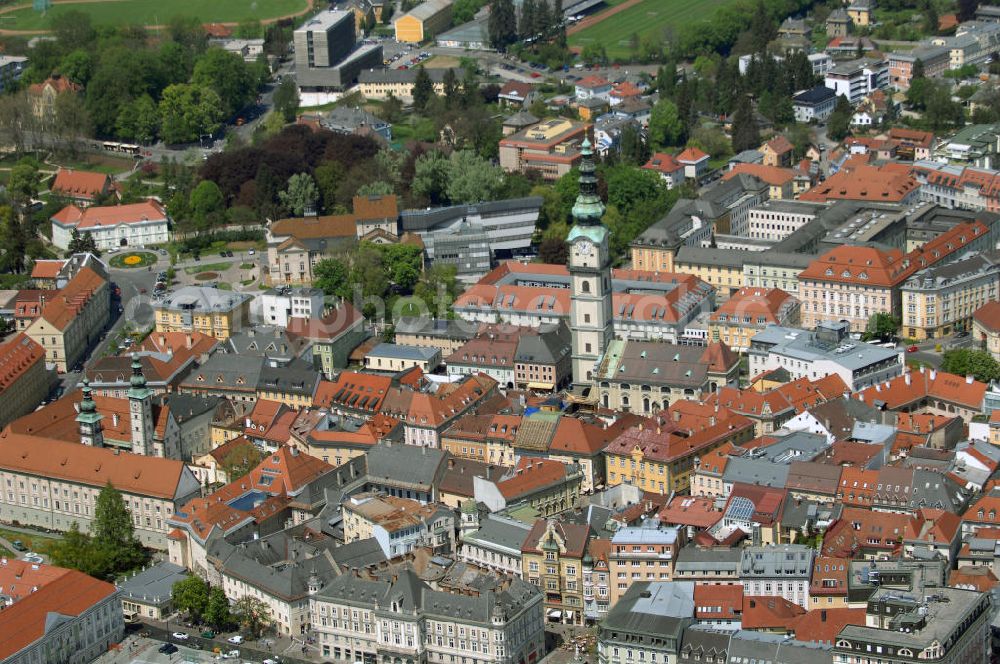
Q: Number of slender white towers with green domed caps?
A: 3